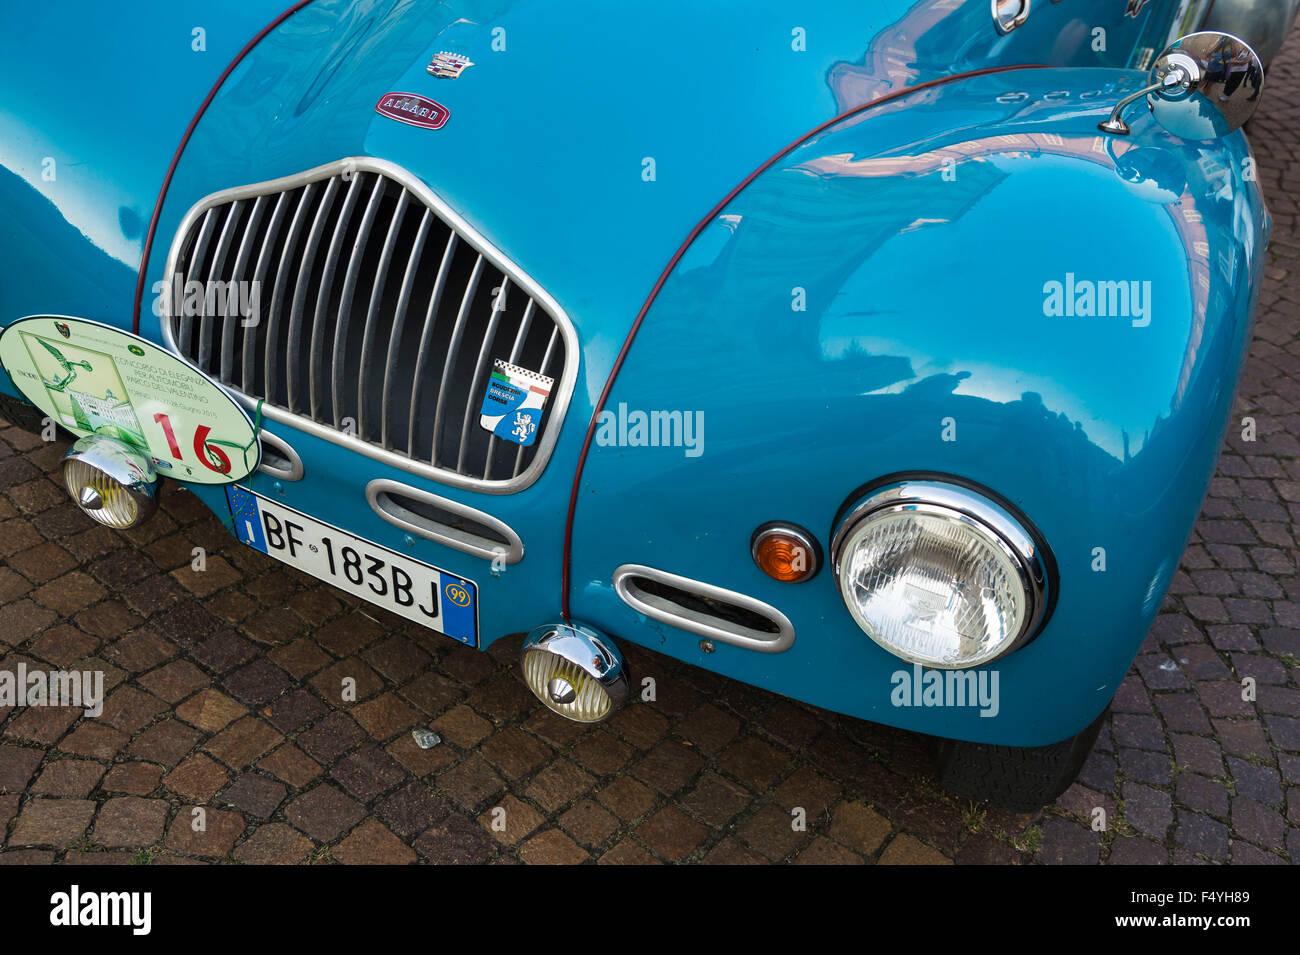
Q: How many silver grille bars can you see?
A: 15